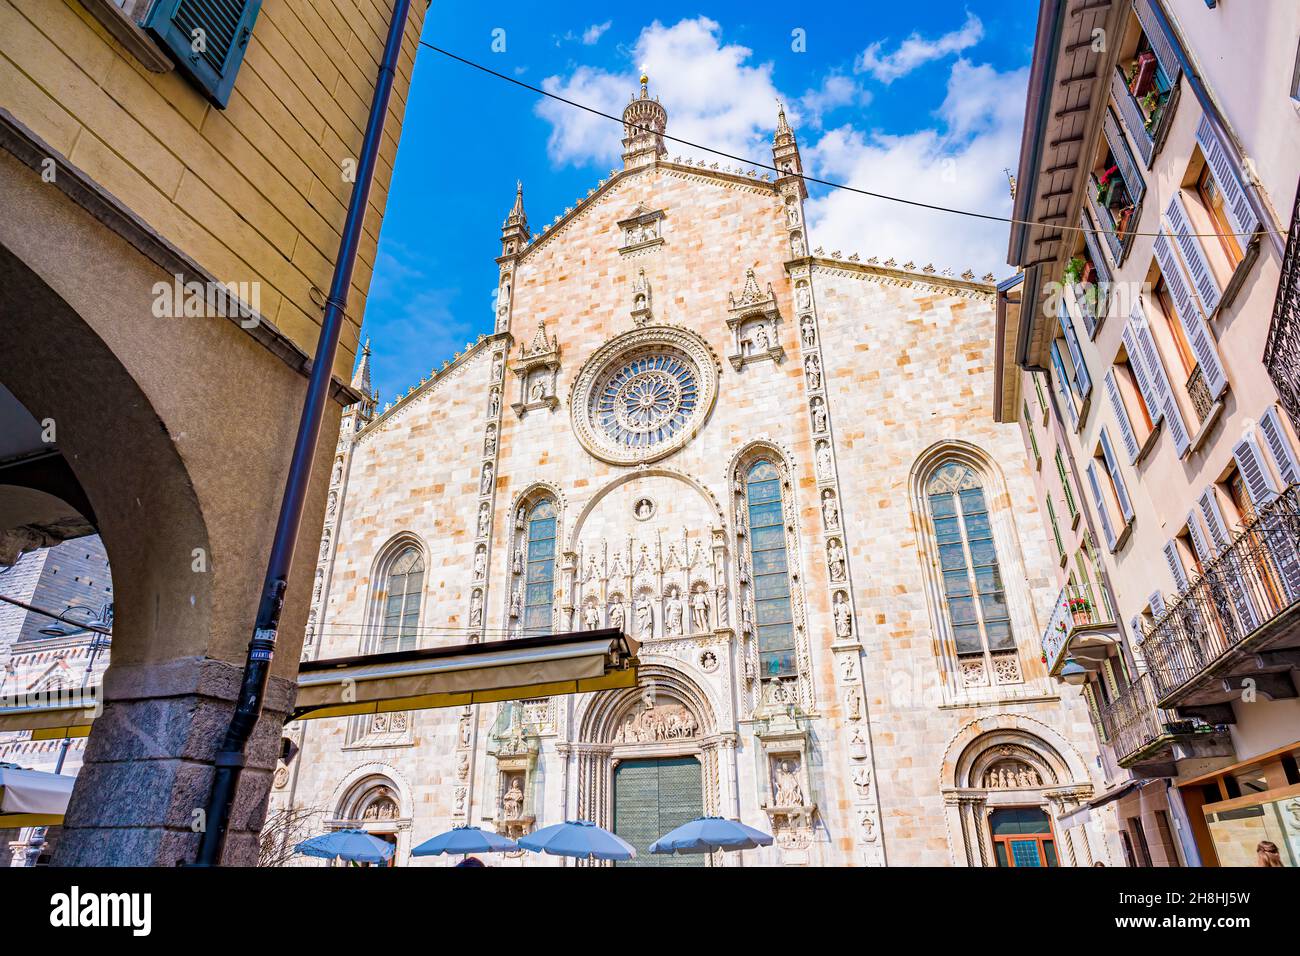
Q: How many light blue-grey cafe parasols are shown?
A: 4